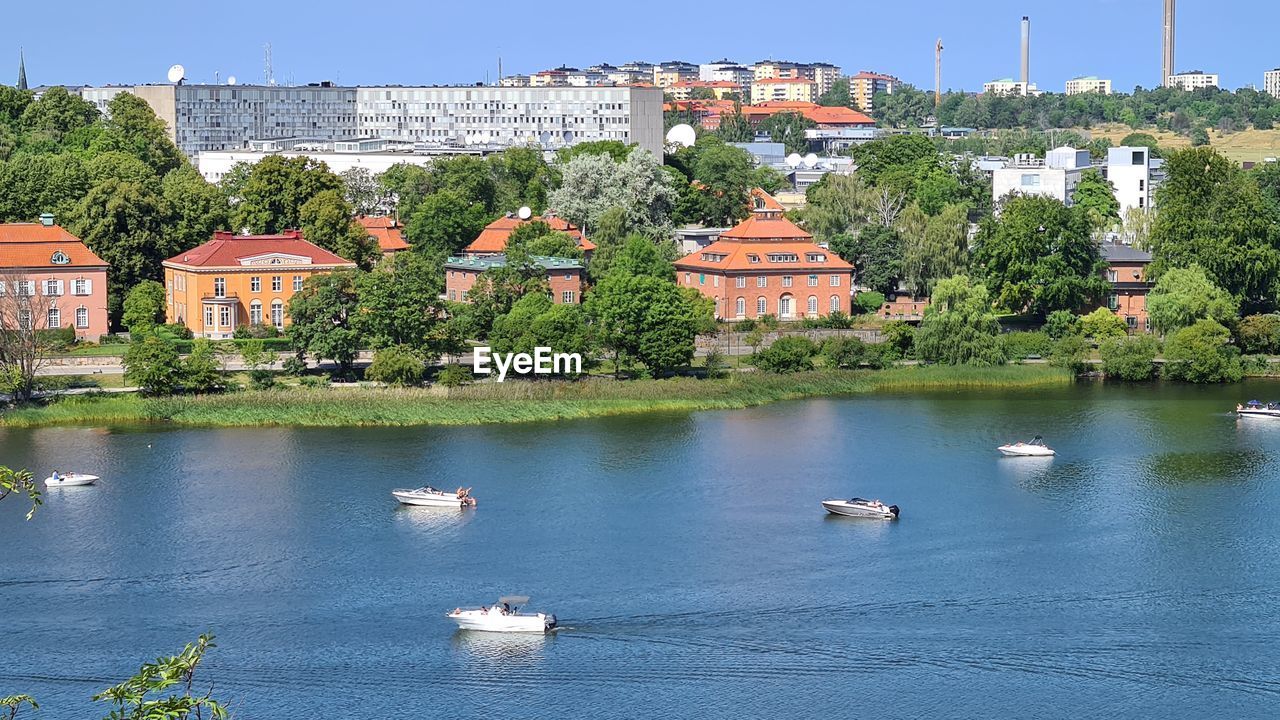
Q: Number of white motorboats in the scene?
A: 6